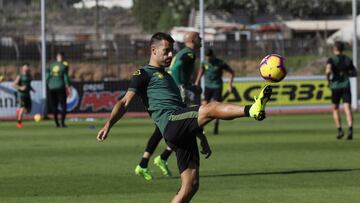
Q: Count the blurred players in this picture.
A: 5